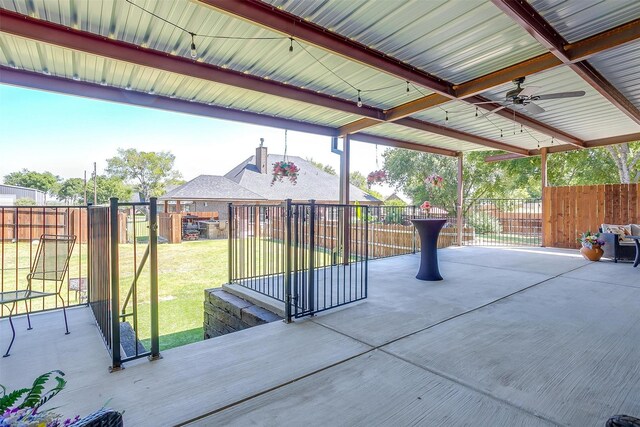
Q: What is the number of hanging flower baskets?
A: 3